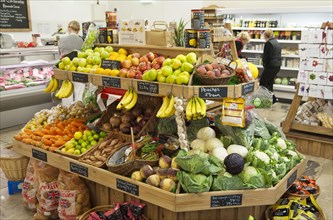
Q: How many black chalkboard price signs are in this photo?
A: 11